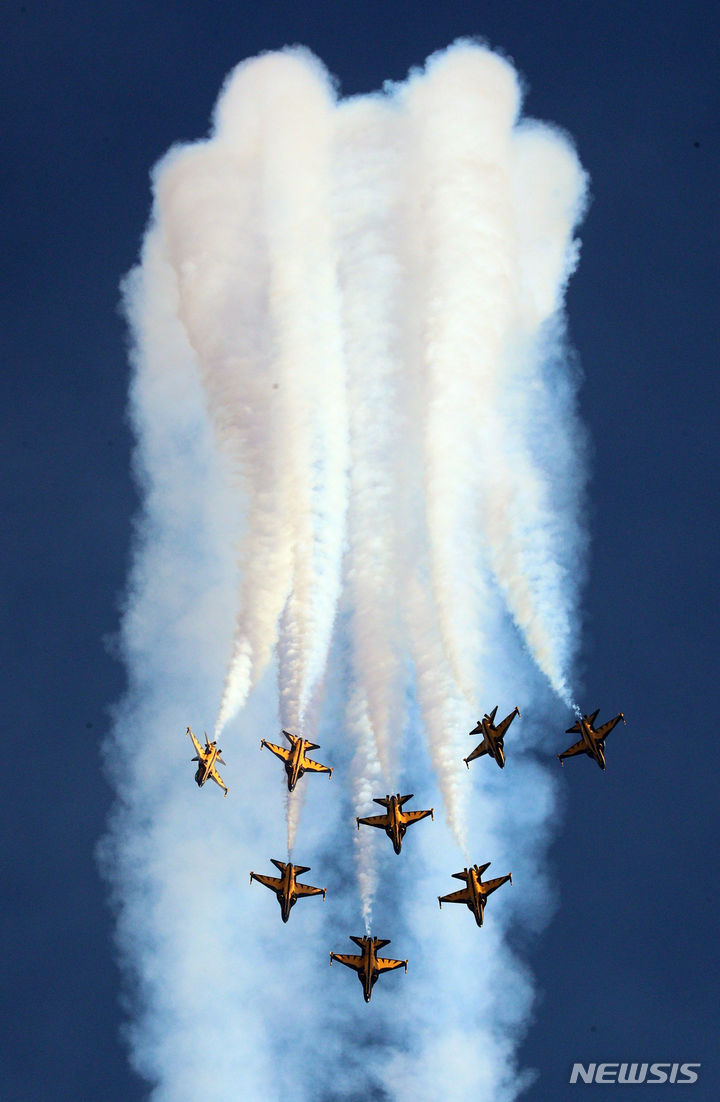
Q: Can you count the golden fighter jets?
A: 8